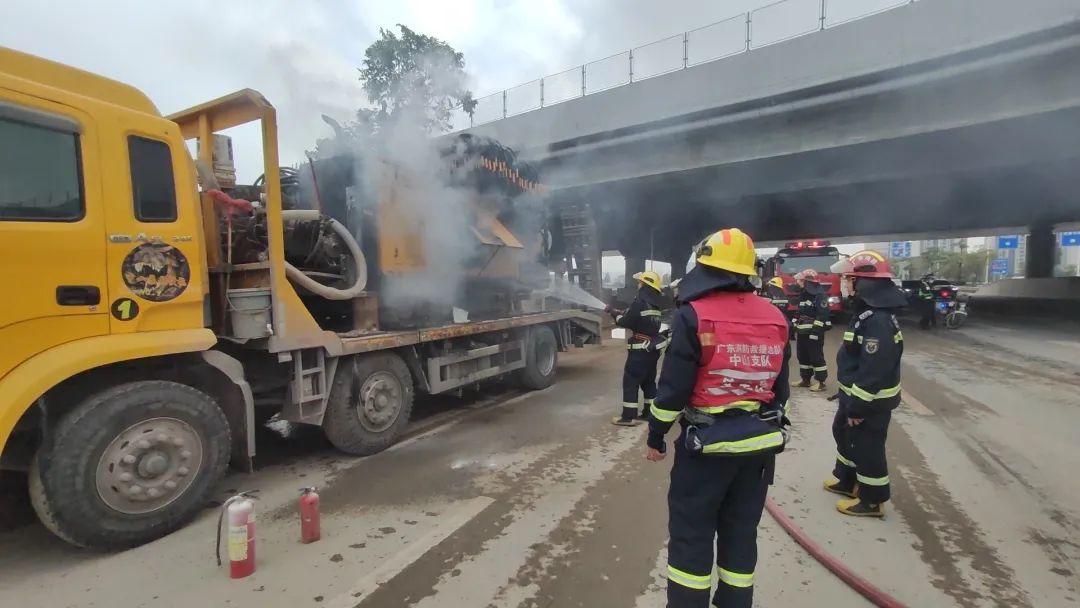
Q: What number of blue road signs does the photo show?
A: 4